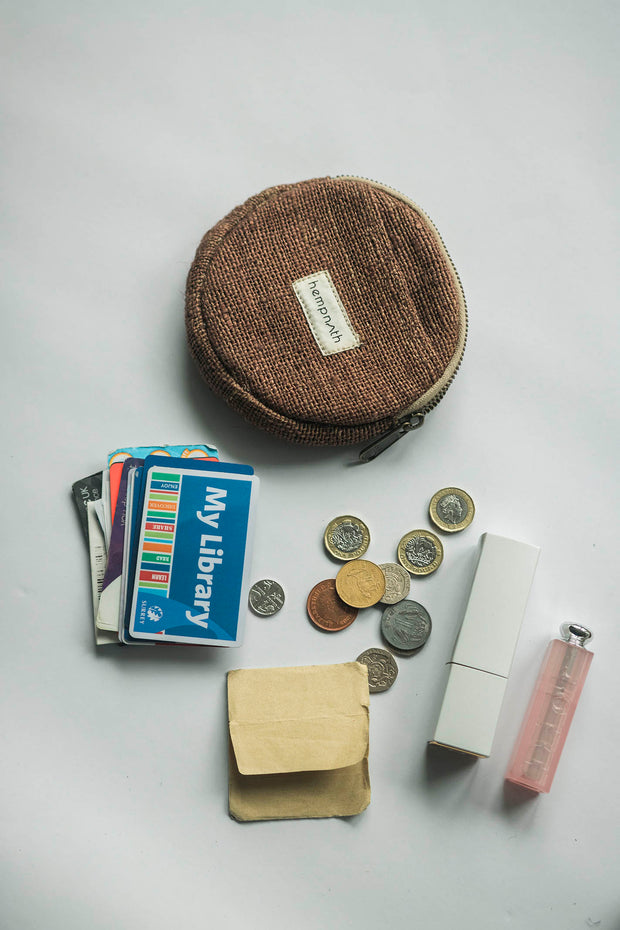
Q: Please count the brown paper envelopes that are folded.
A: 1